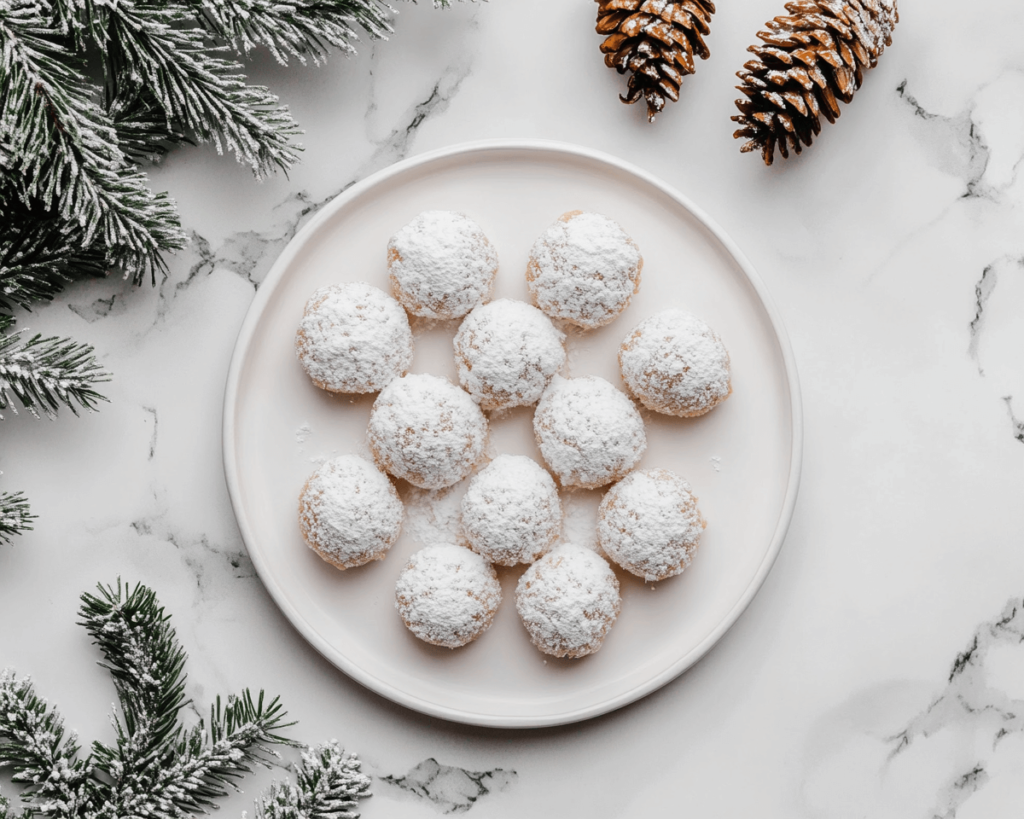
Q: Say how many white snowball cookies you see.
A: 12